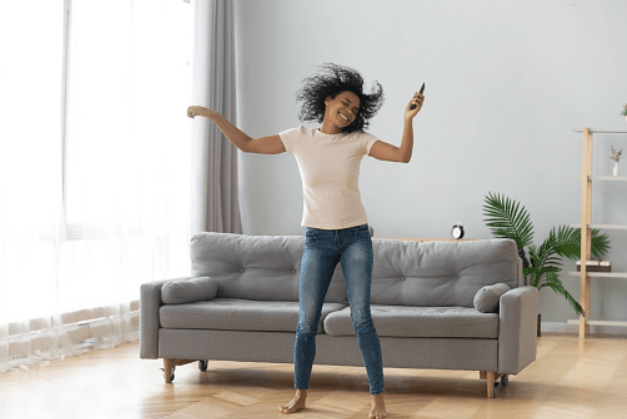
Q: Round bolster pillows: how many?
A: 2